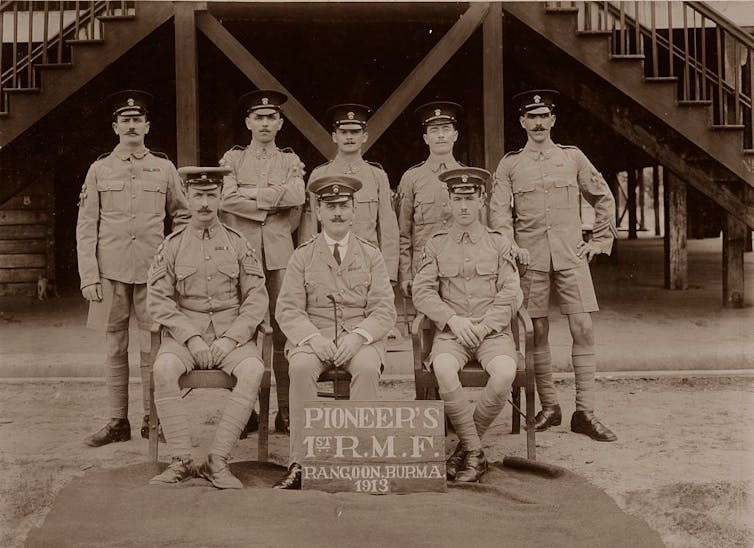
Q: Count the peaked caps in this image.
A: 8